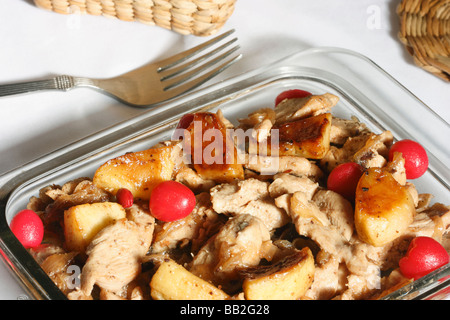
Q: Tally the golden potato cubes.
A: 7